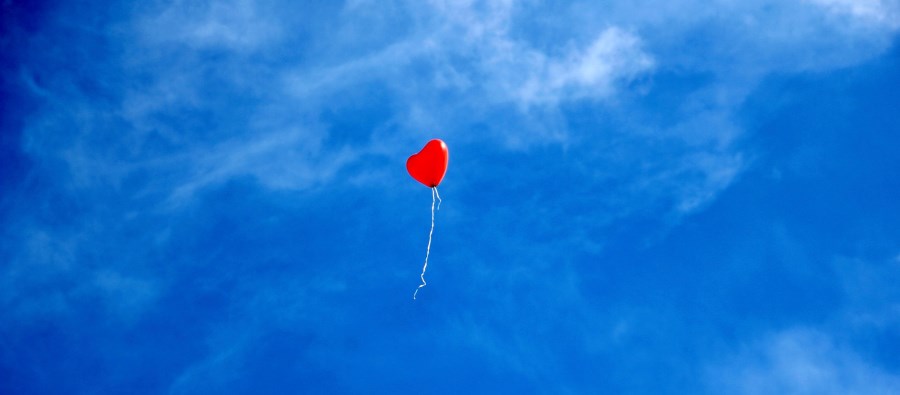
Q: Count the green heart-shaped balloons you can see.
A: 0